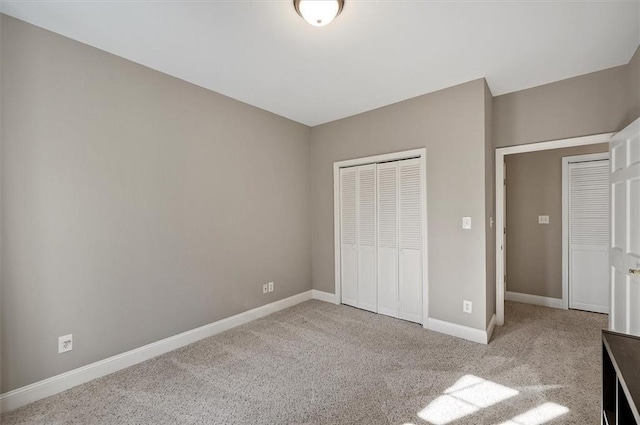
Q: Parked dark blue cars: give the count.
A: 0